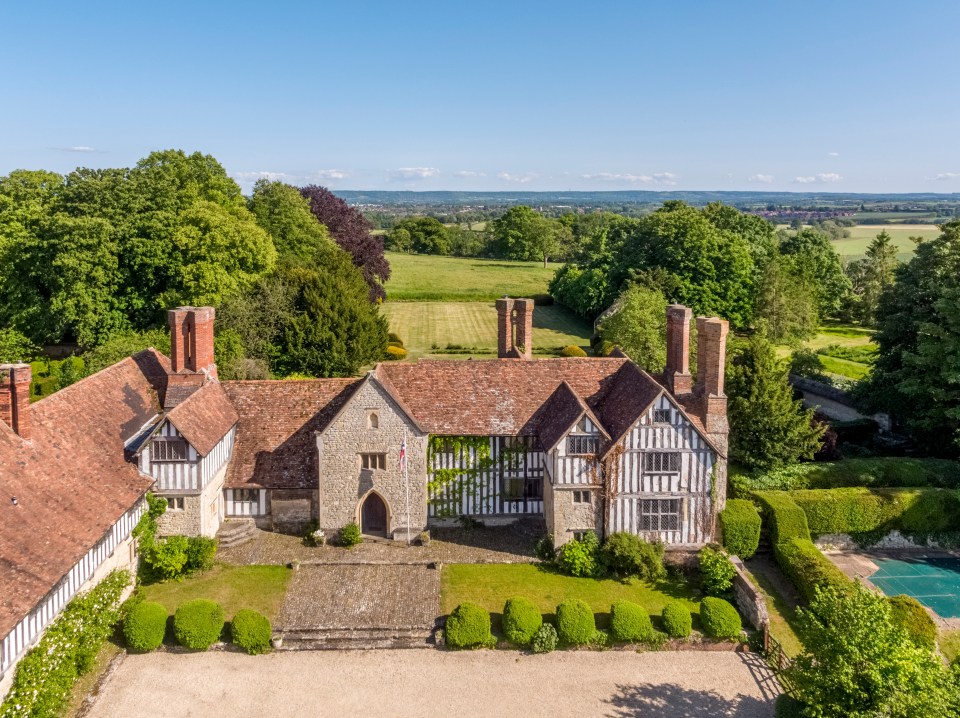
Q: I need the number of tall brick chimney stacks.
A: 5